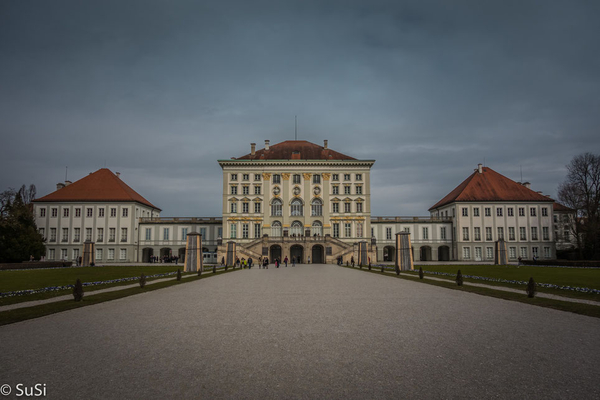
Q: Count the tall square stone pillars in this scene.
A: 6